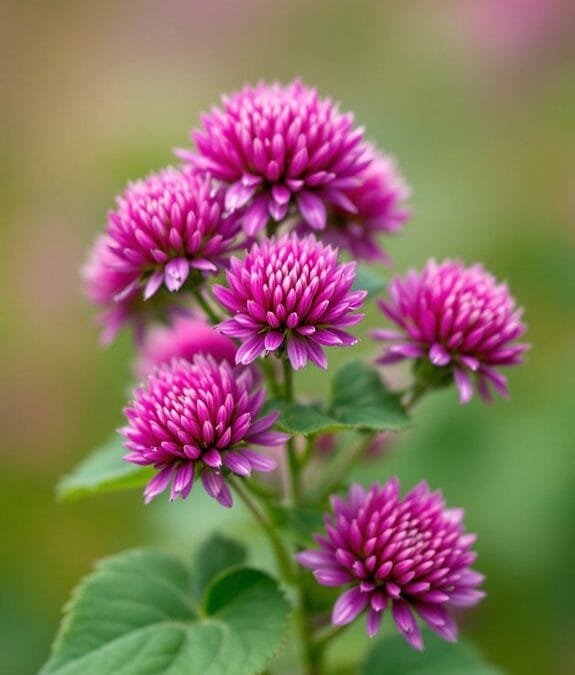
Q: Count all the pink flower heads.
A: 9